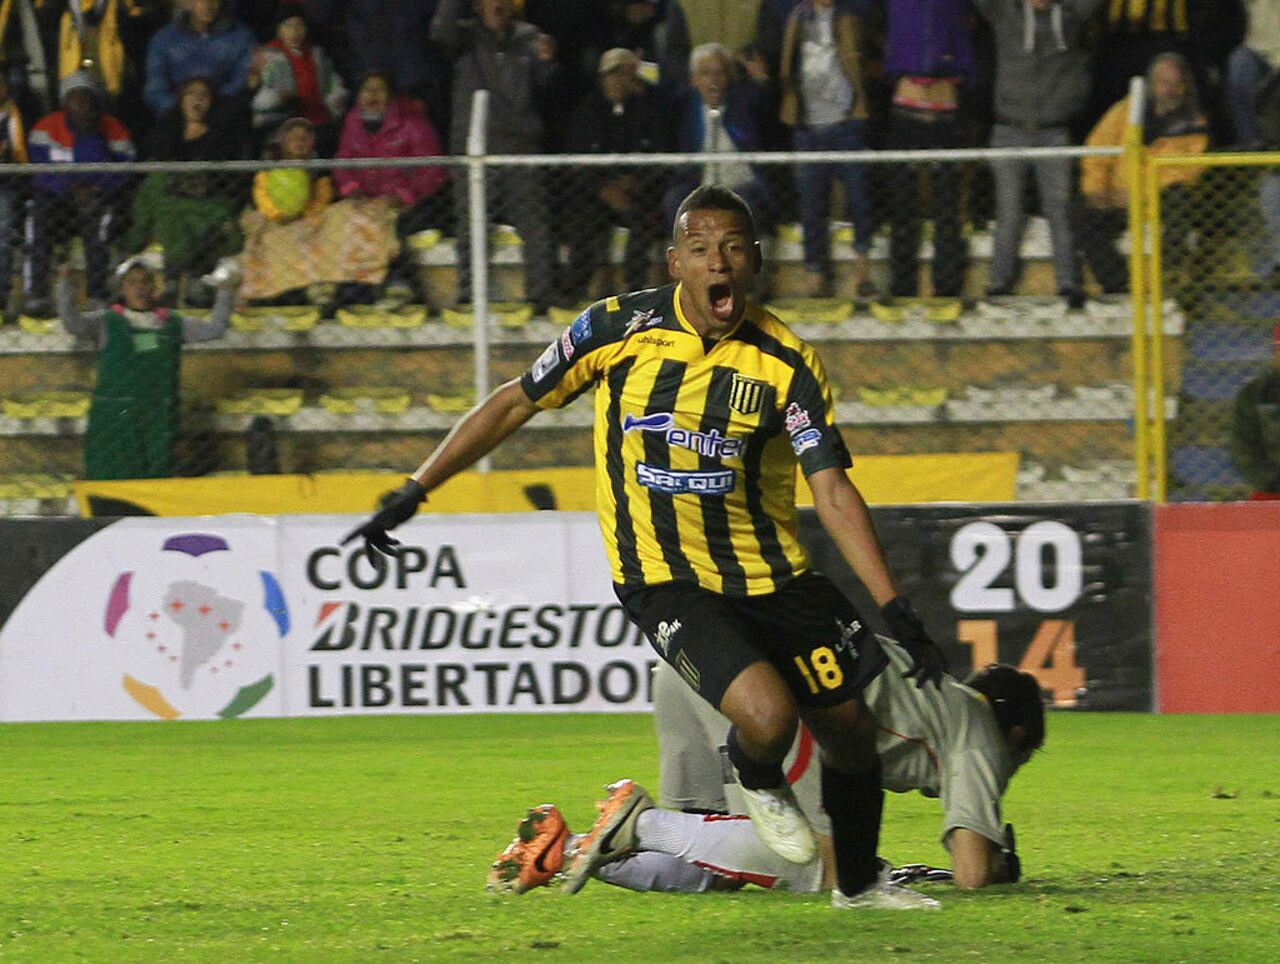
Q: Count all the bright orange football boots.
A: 2